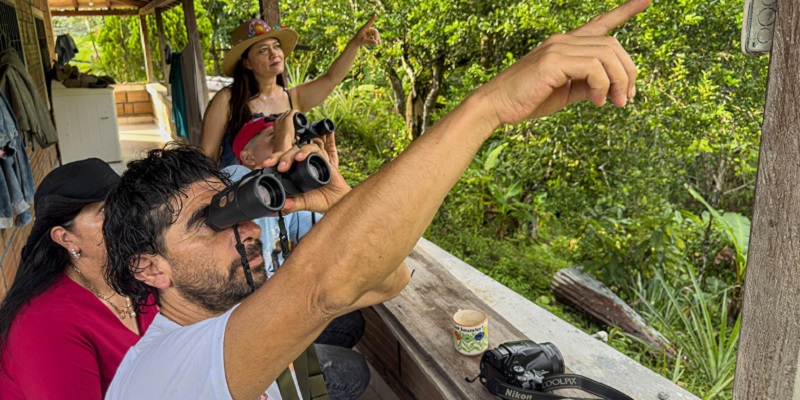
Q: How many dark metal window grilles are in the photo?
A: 1